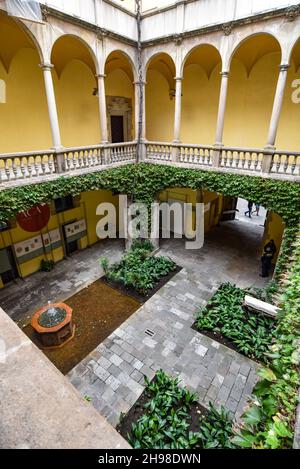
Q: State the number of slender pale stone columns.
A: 6